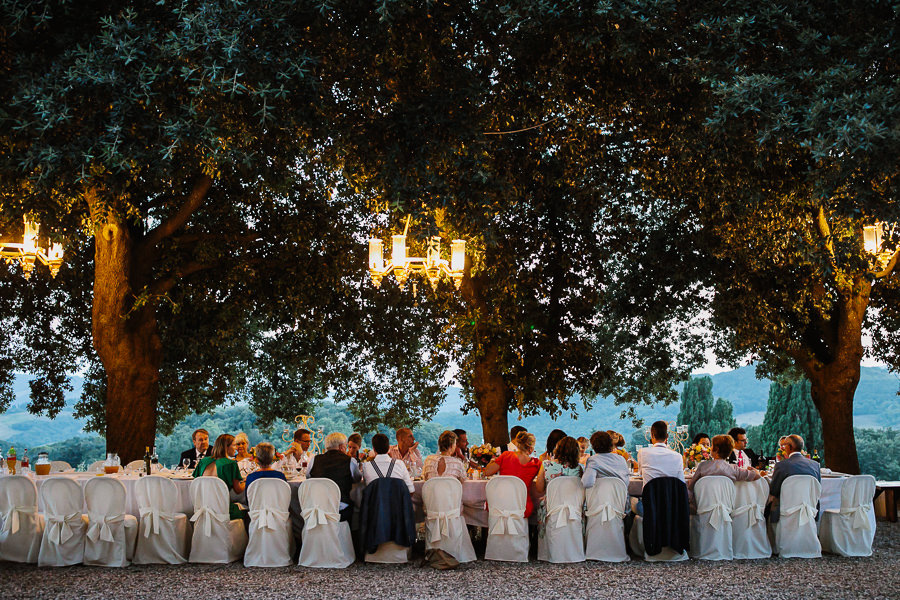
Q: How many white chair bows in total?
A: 15